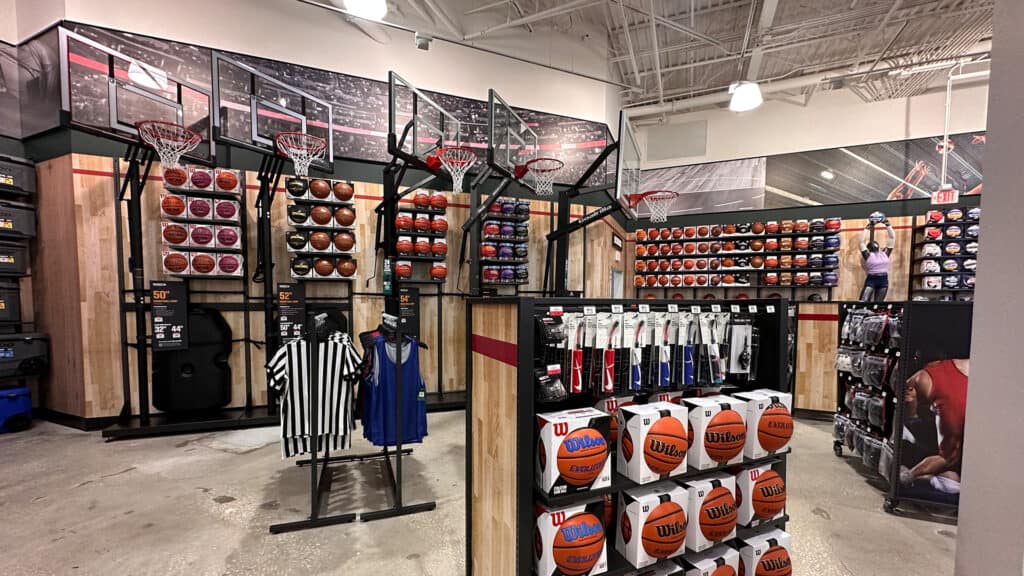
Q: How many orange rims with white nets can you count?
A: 5